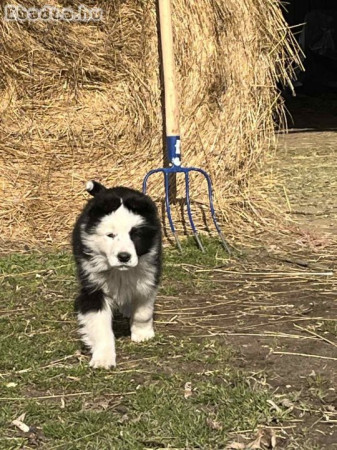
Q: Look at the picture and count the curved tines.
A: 4